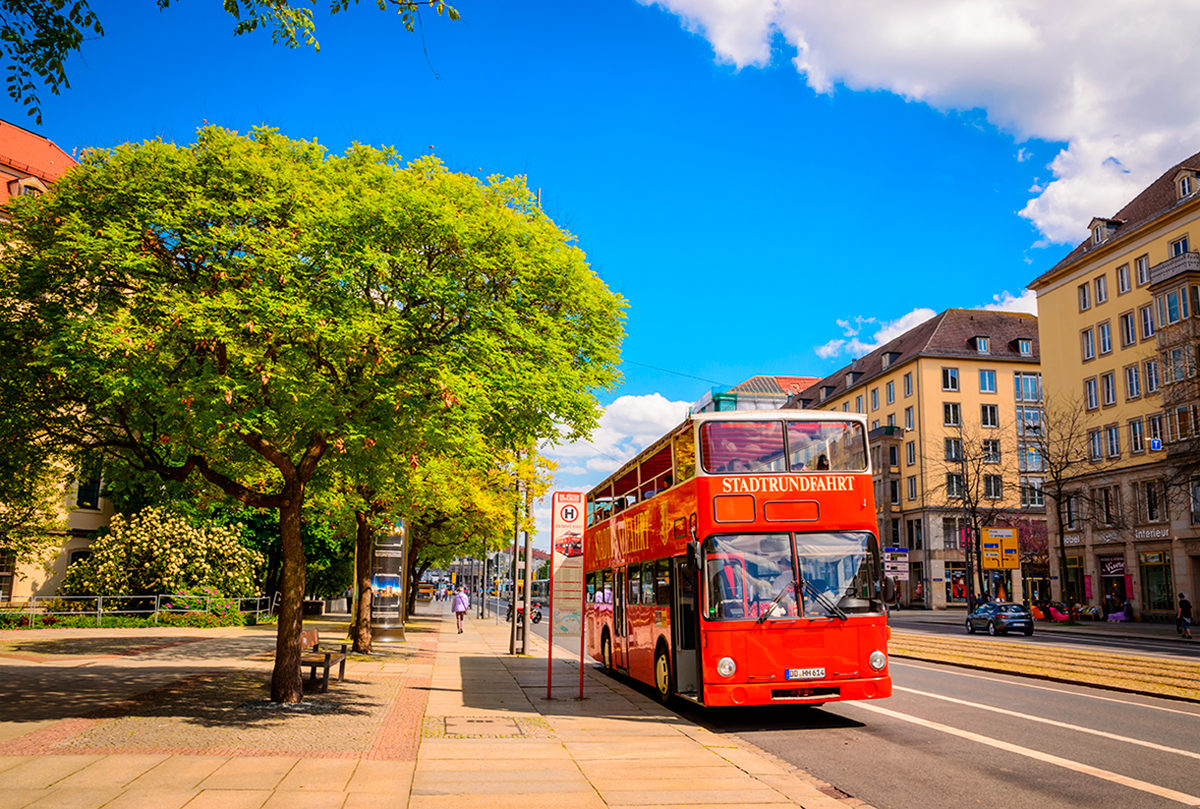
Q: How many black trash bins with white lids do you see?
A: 0